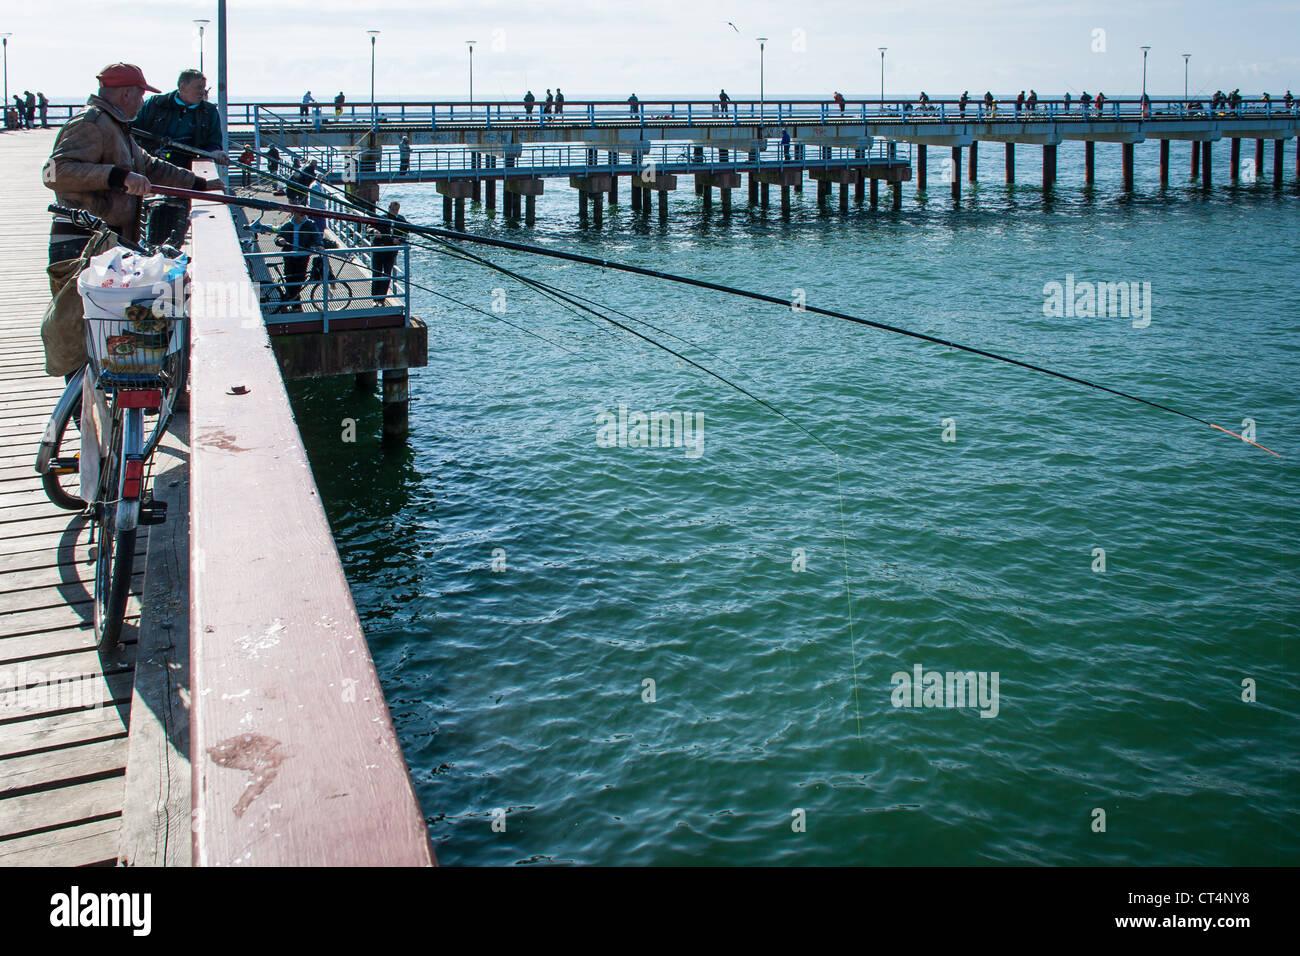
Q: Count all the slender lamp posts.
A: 8